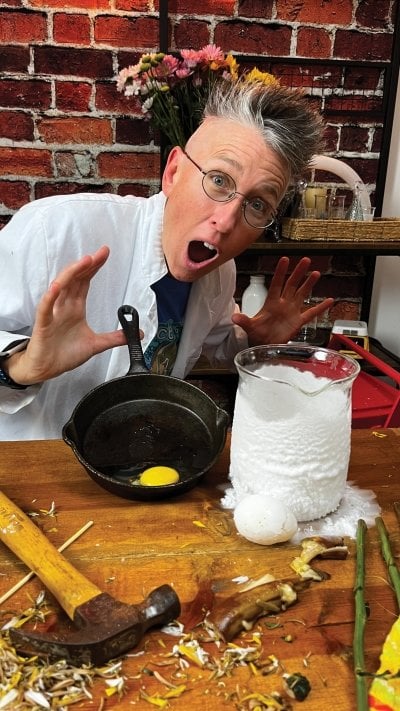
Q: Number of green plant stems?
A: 2